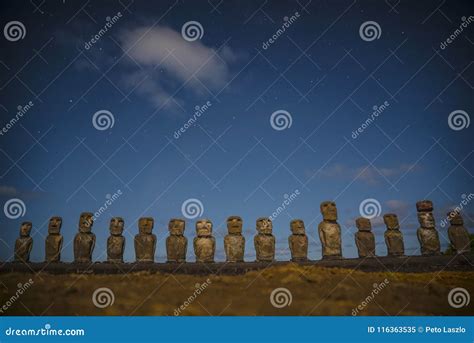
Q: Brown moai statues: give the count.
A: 15